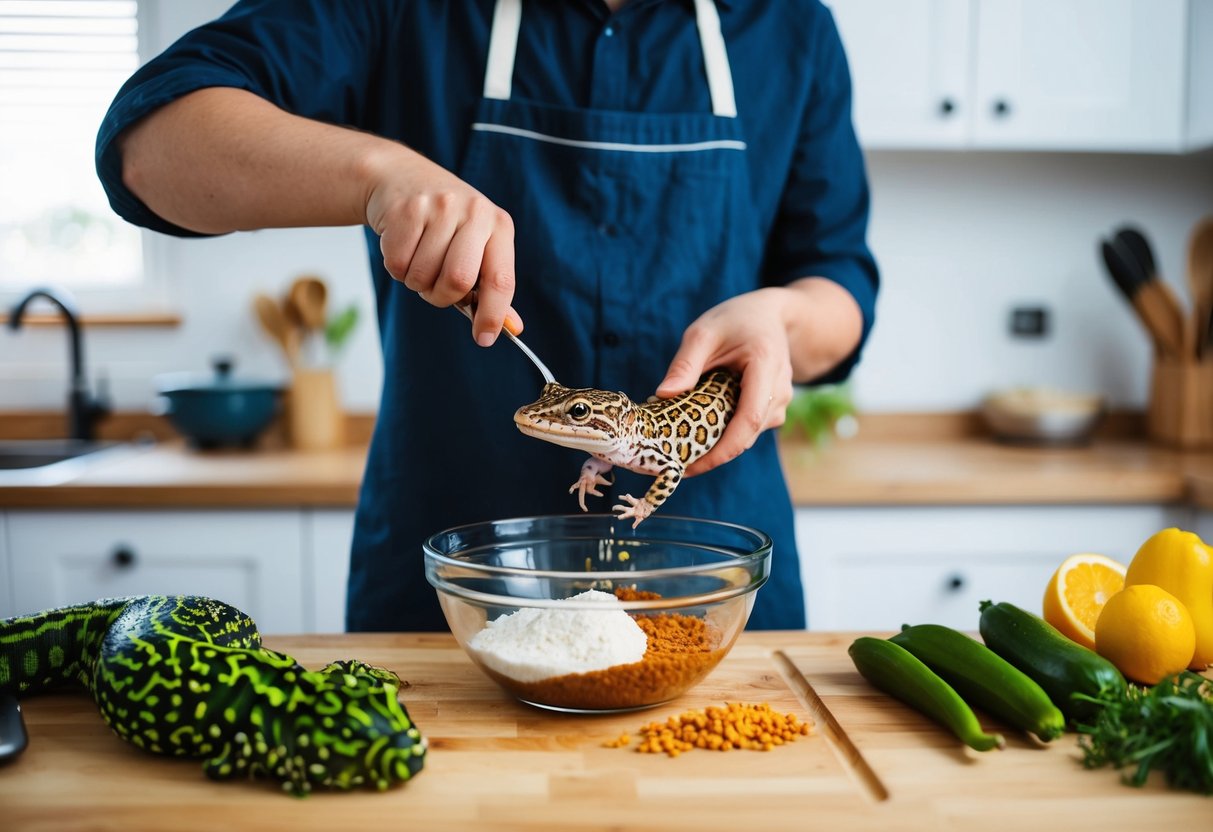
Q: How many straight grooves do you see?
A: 1